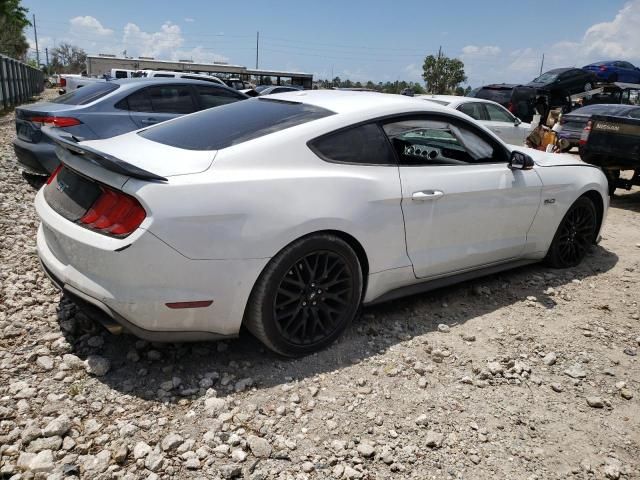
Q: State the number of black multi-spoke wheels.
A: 2